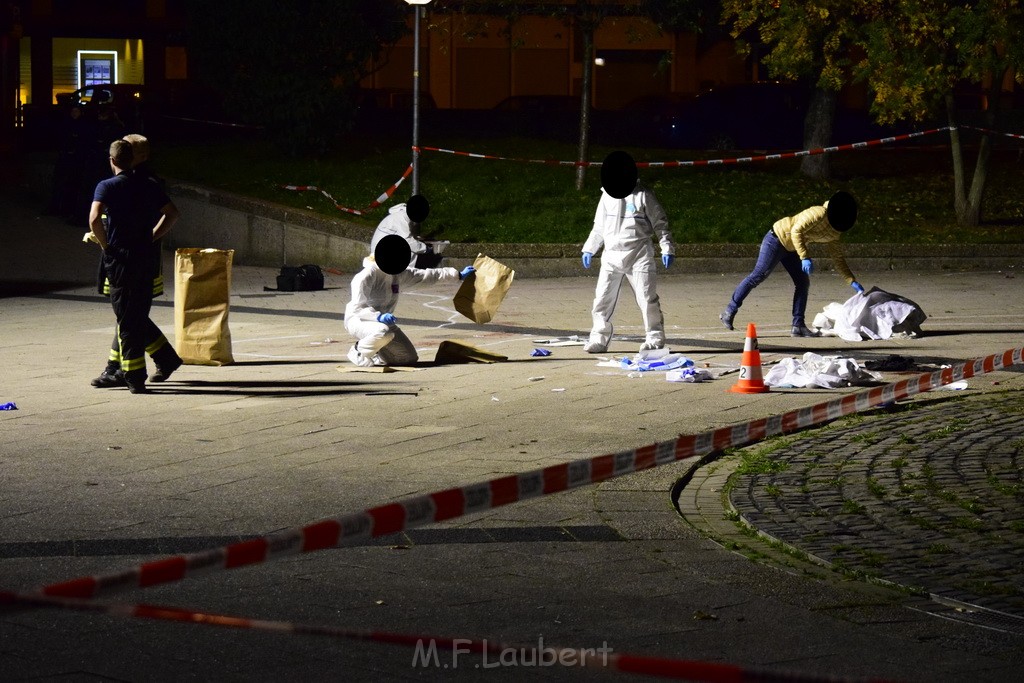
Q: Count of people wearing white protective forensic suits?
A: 3